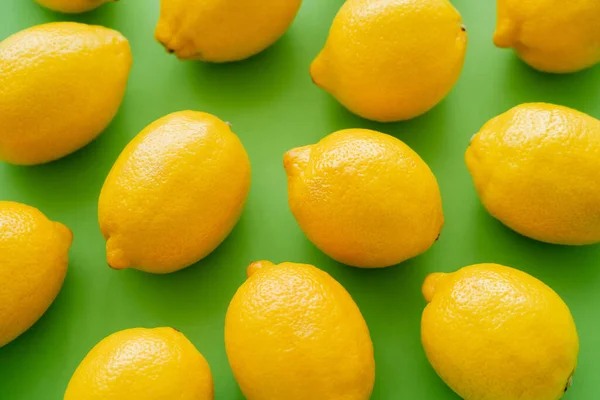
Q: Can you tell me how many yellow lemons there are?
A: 12